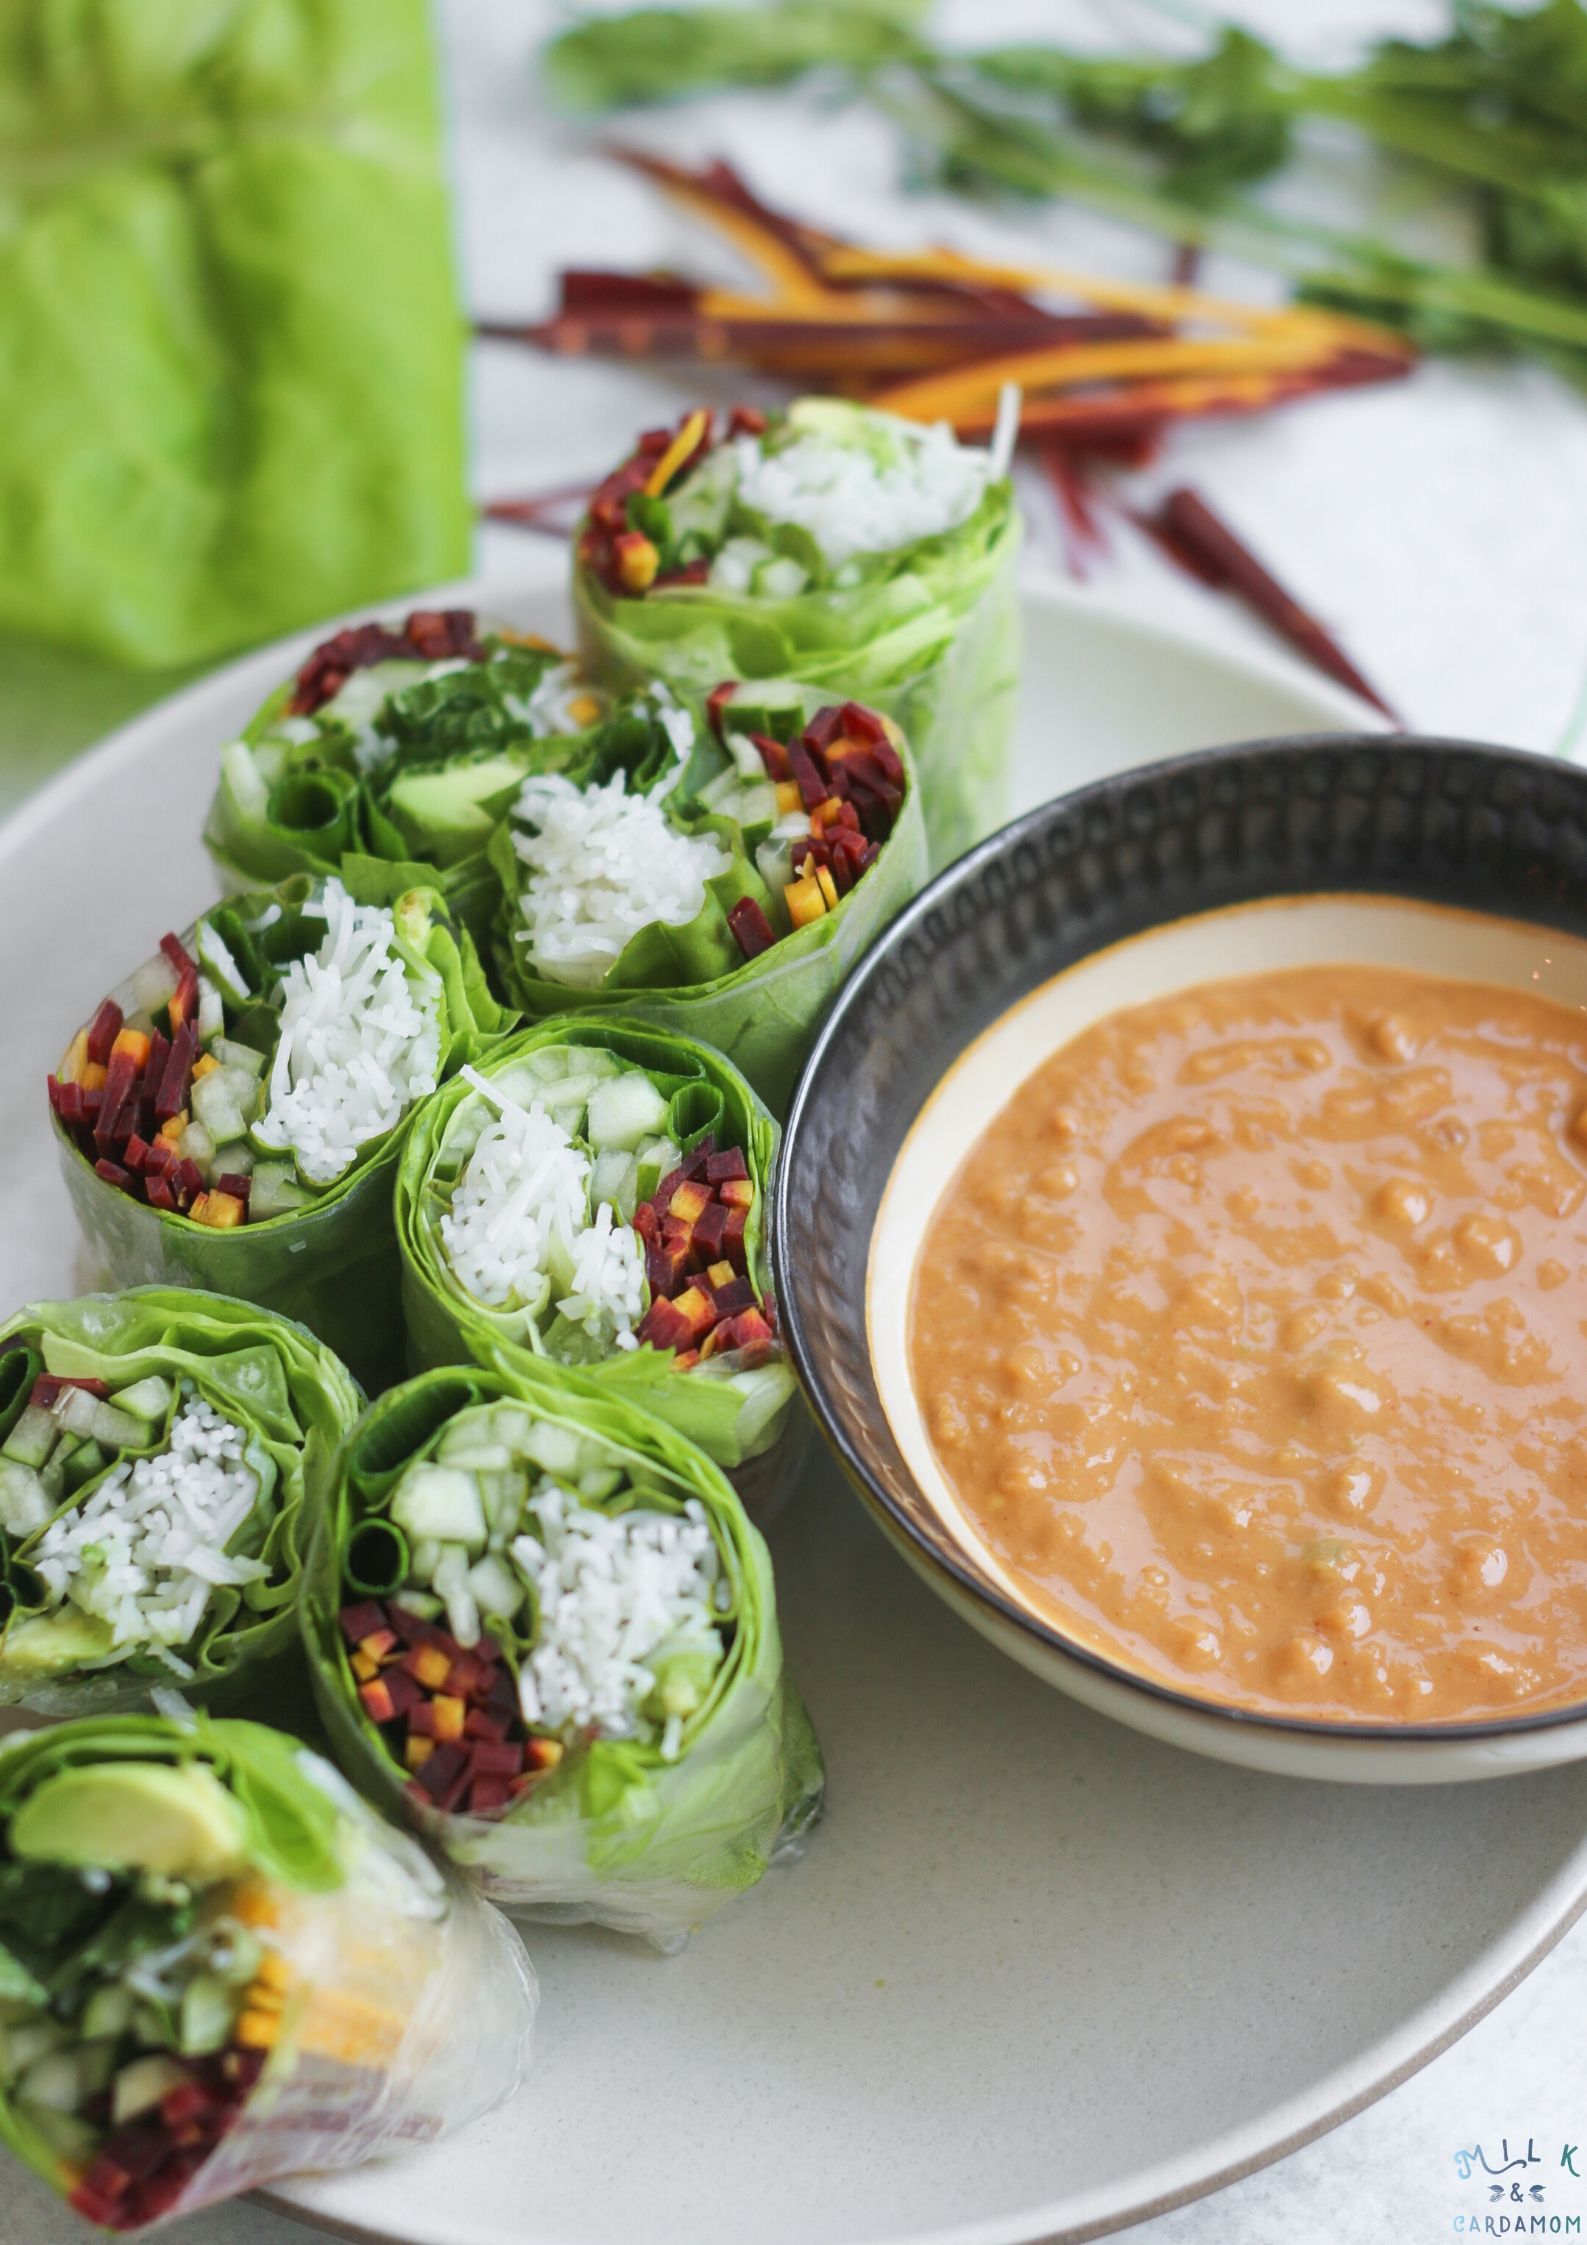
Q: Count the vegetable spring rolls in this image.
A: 8